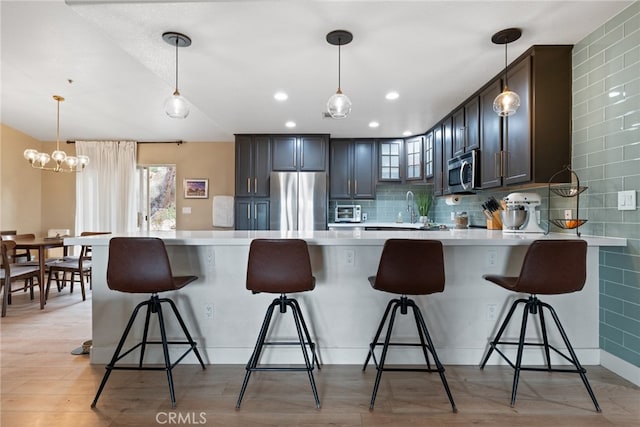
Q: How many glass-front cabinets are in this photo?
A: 3